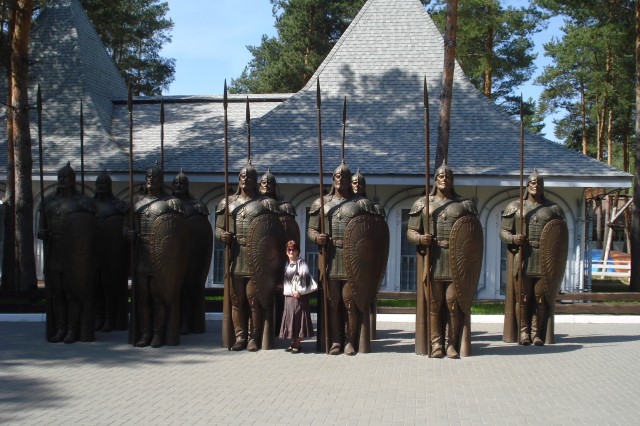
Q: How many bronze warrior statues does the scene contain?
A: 10